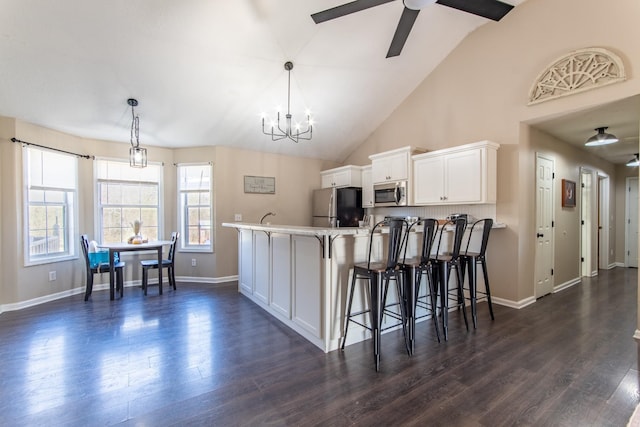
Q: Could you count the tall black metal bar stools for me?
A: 4